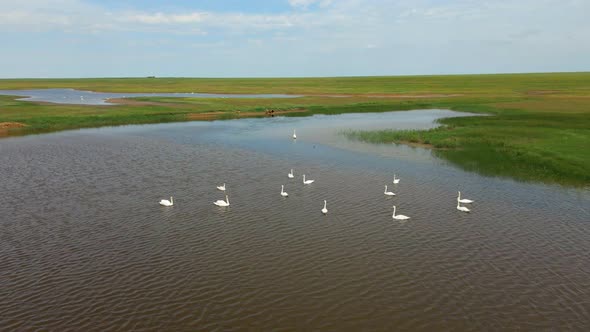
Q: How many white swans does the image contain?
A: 13